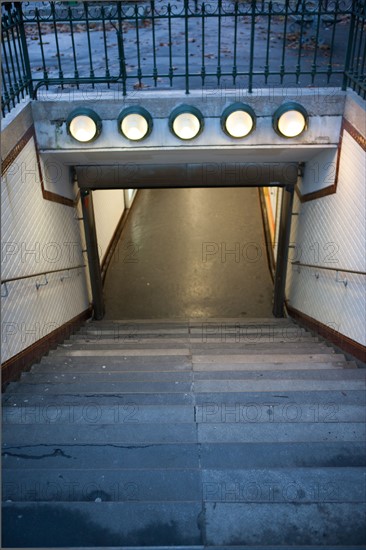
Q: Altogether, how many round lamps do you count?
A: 5